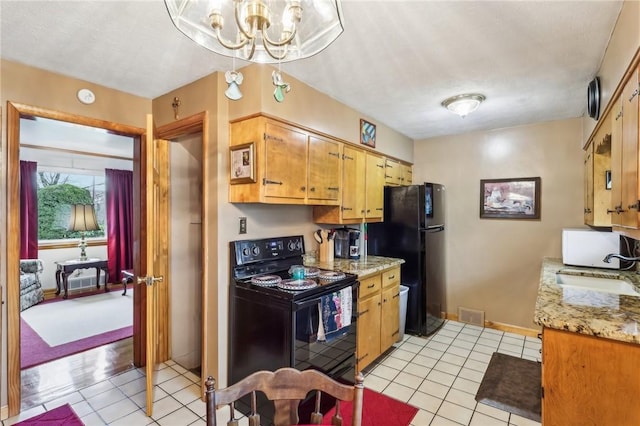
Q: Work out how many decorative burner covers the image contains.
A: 4